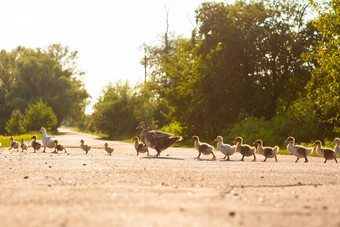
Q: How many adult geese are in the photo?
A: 2